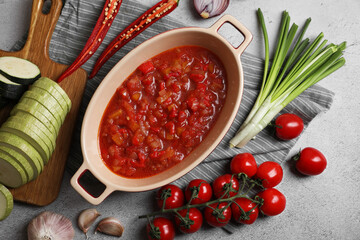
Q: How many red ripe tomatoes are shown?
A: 12